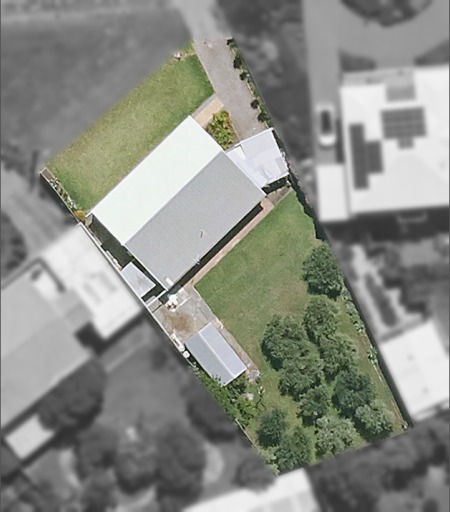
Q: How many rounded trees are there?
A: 11